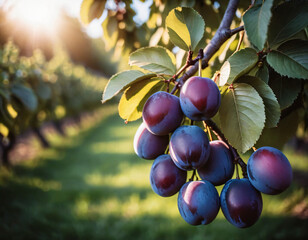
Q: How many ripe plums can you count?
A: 9